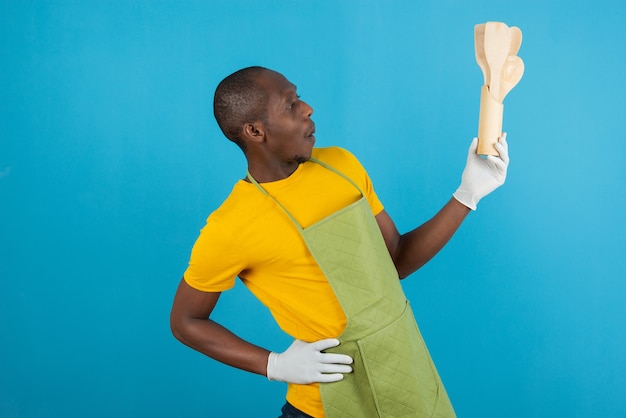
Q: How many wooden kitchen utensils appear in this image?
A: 4